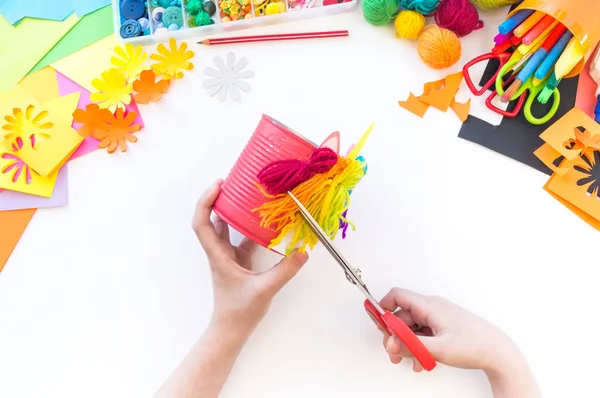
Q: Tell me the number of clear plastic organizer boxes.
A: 1